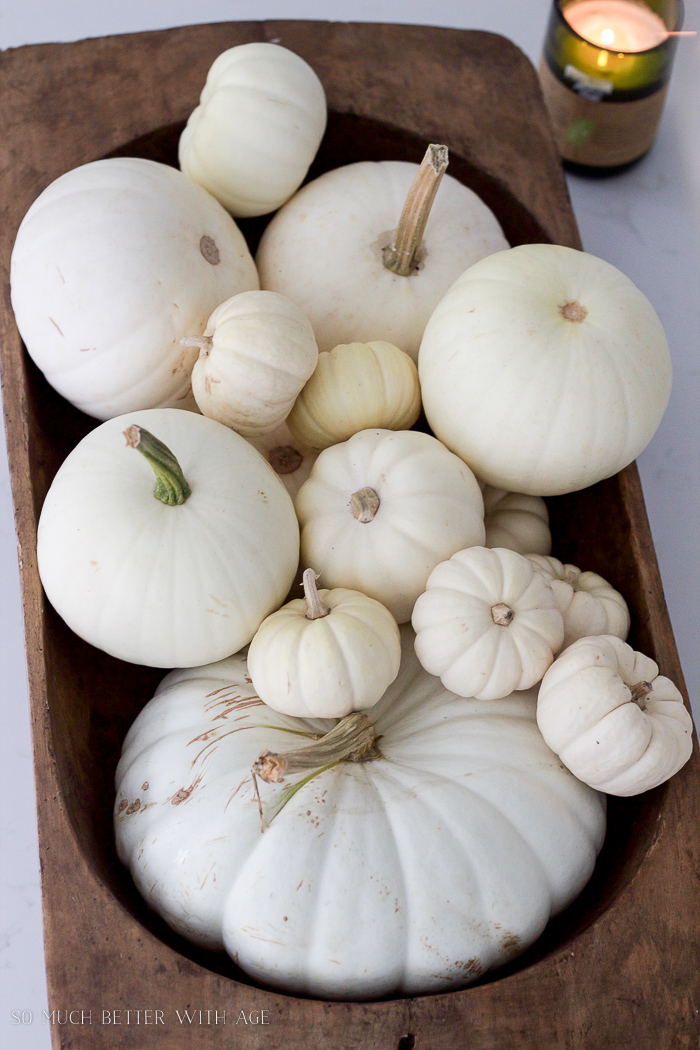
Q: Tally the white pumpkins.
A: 15